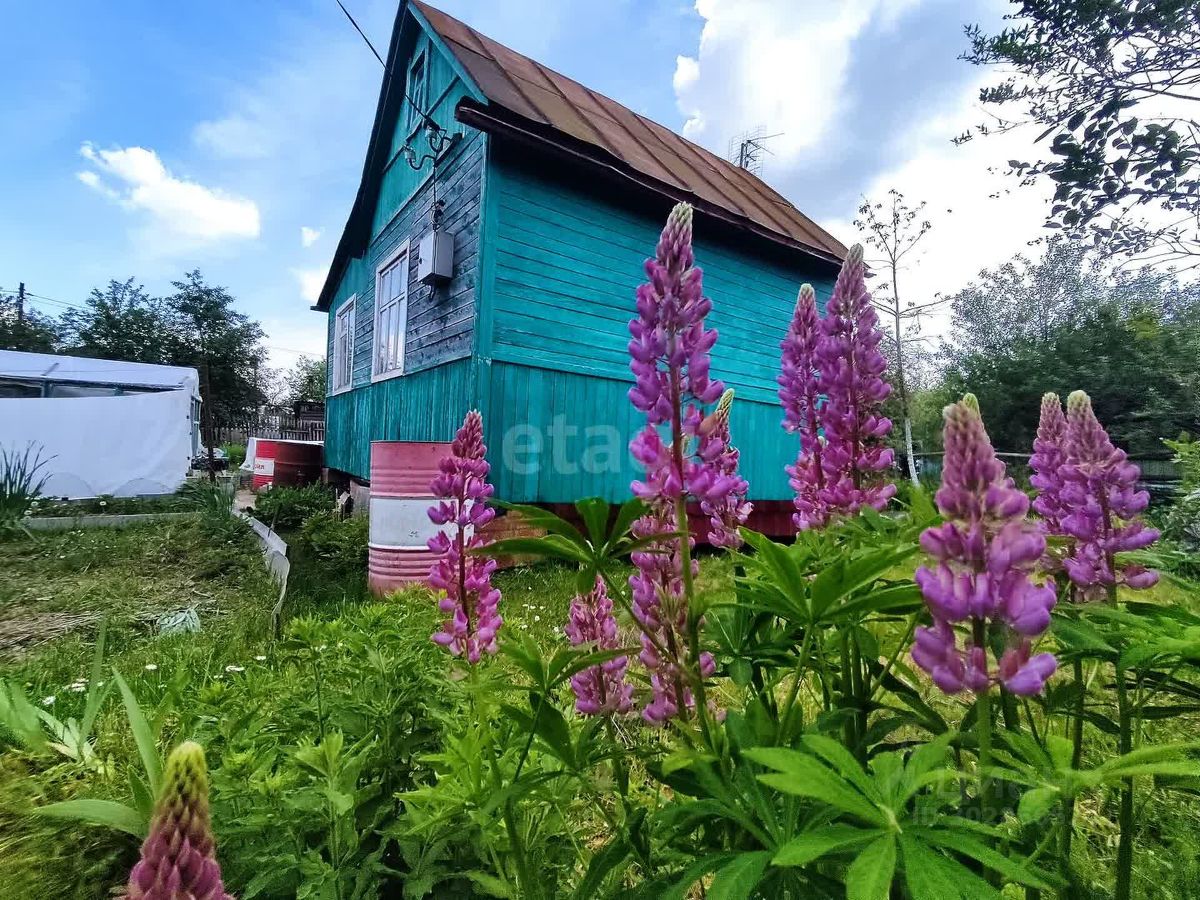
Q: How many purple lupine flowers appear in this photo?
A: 11